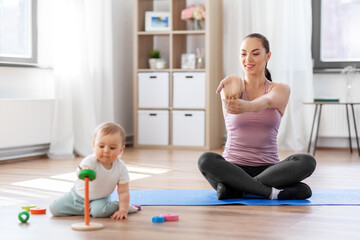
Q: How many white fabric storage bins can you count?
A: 4